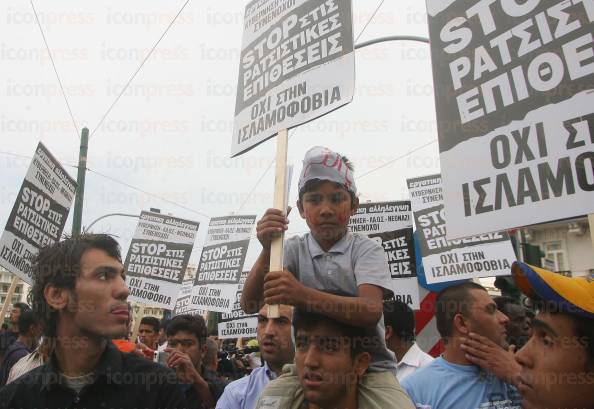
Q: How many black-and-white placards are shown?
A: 9